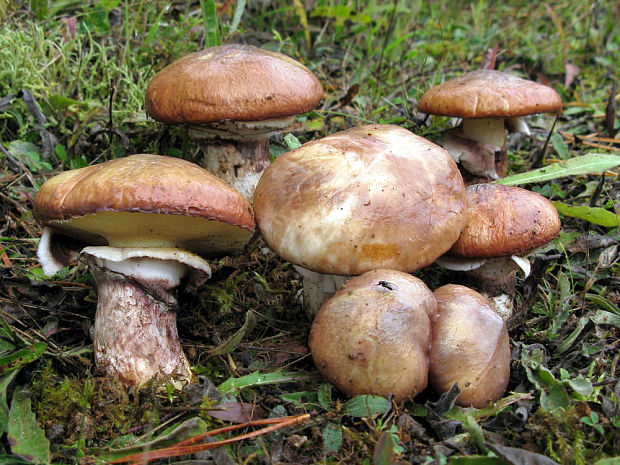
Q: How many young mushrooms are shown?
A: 2